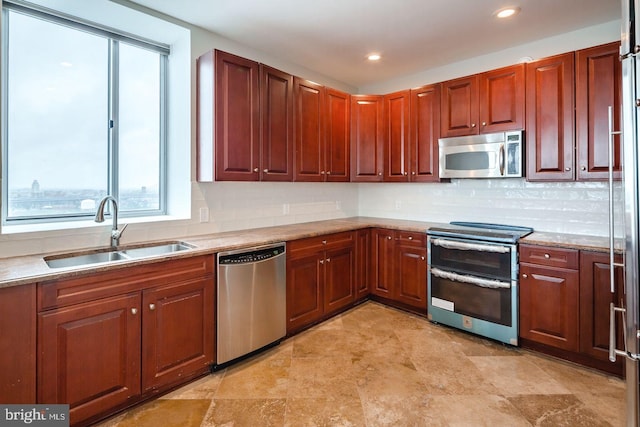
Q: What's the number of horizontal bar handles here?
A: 2